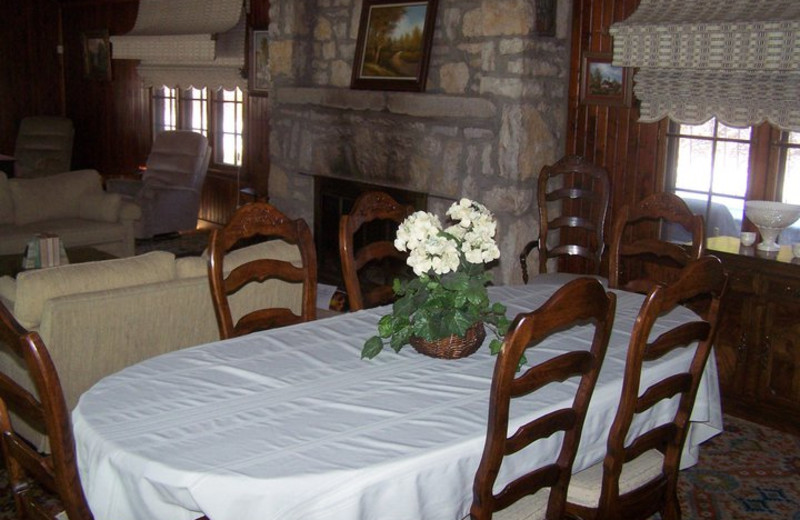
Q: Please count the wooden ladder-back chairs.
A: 7